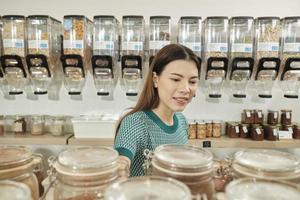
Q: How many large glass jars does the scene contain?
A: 7